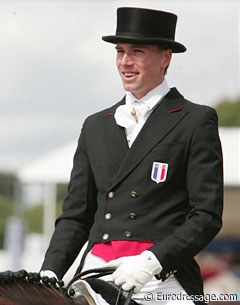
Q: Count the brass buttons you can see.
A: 6